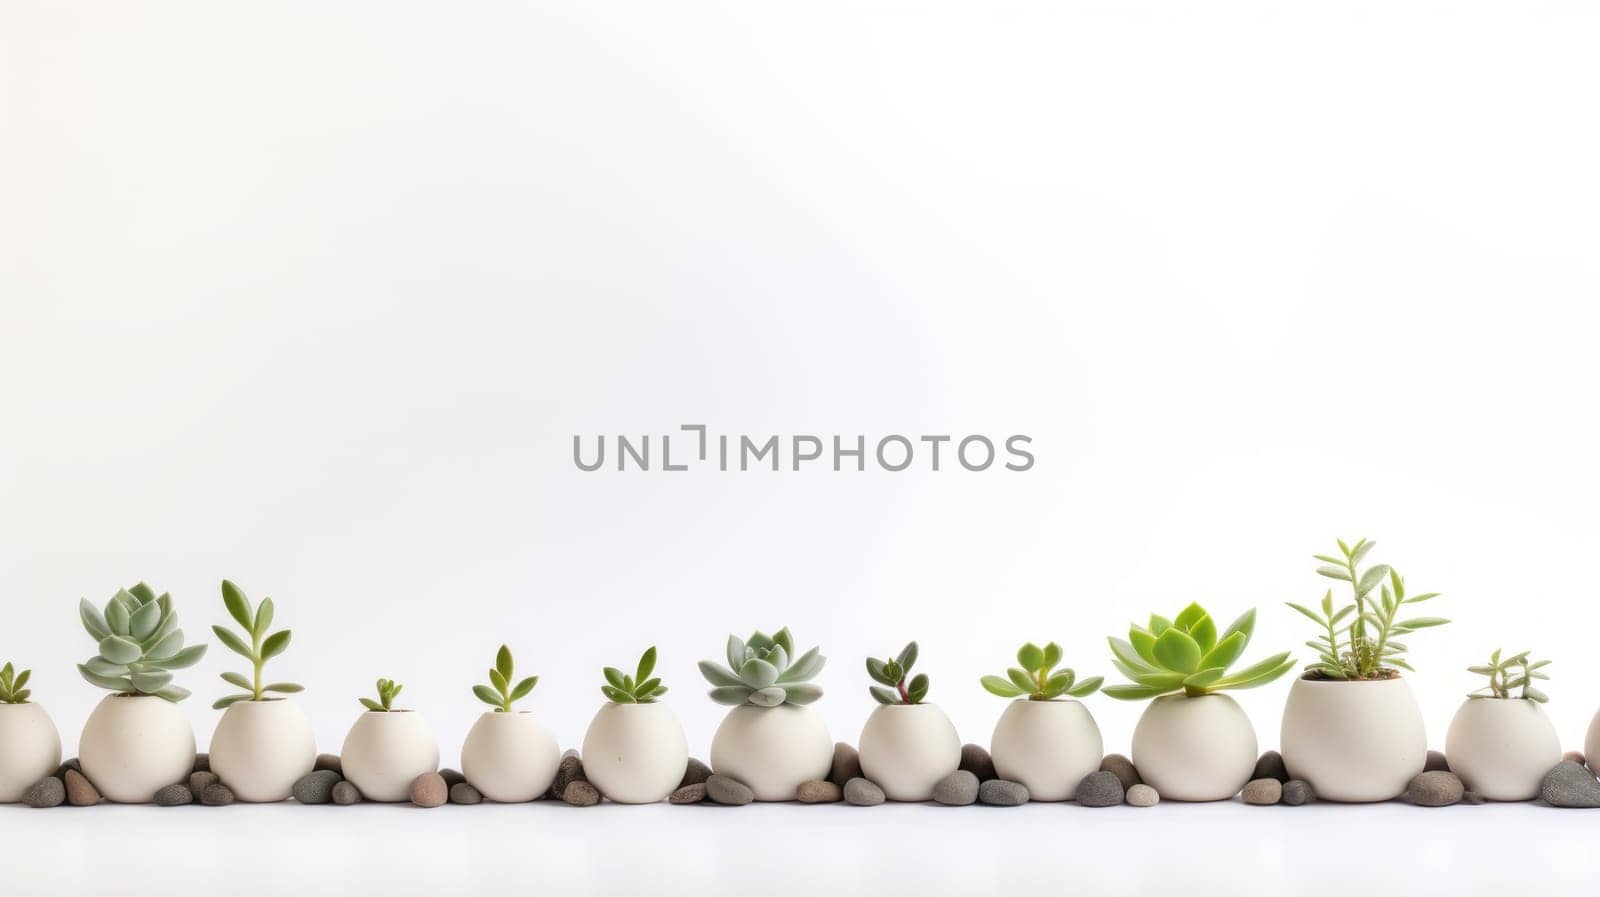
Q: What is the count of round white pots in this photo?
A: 13